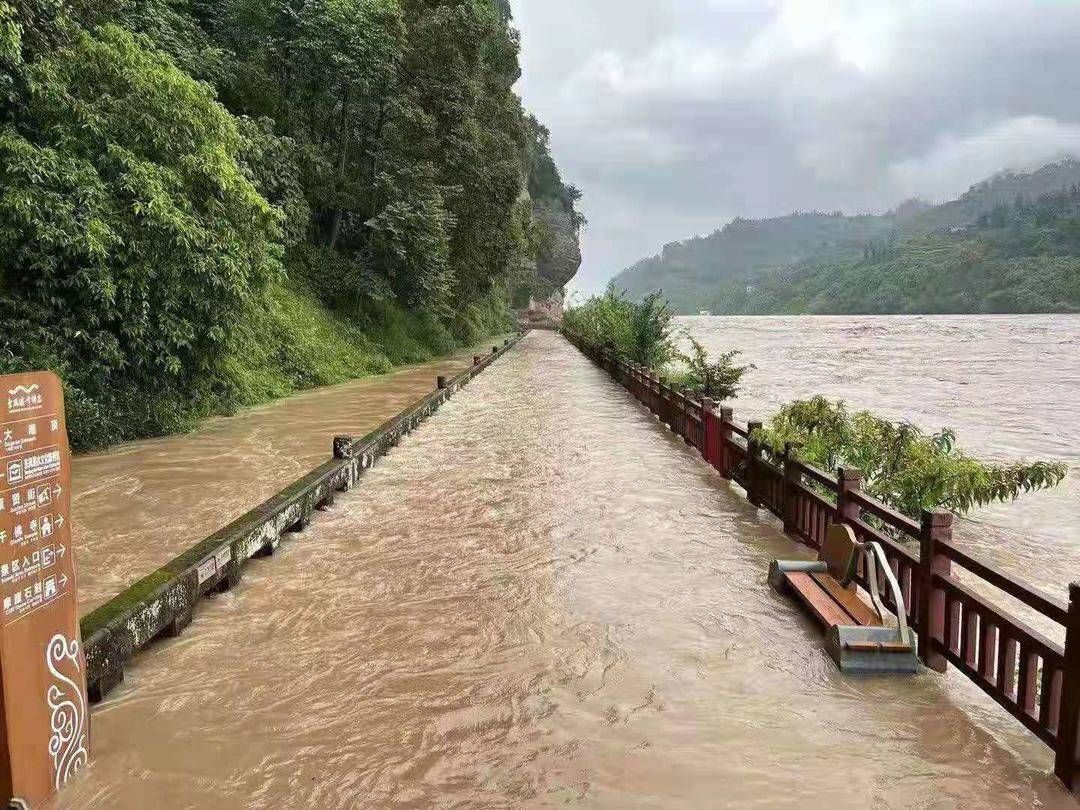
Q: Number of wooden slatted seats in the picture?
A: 1